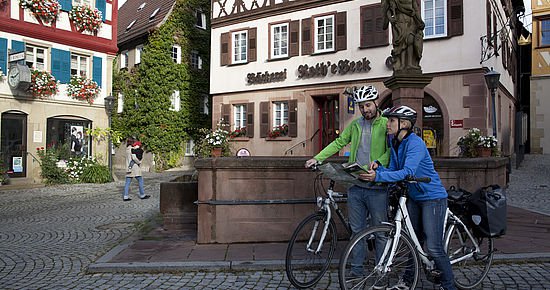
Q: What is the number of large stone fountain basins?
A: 1